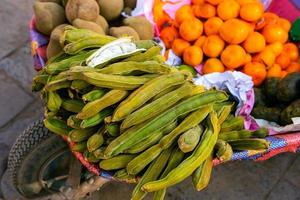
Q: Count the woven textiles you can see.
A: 1